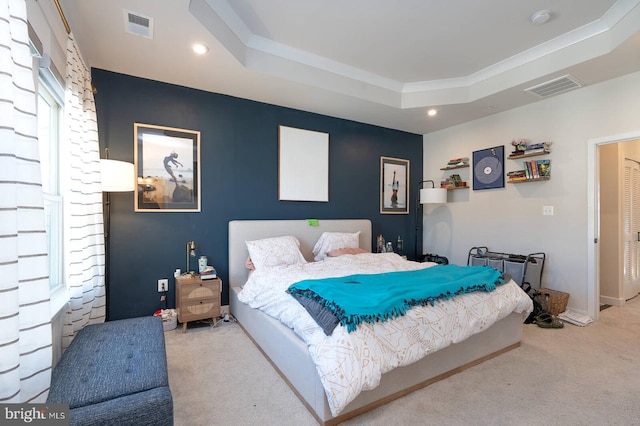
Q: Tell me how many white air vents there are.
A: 2